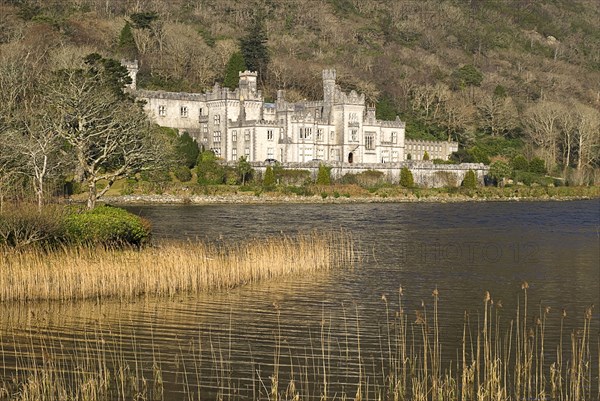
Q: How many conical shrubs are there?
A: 4